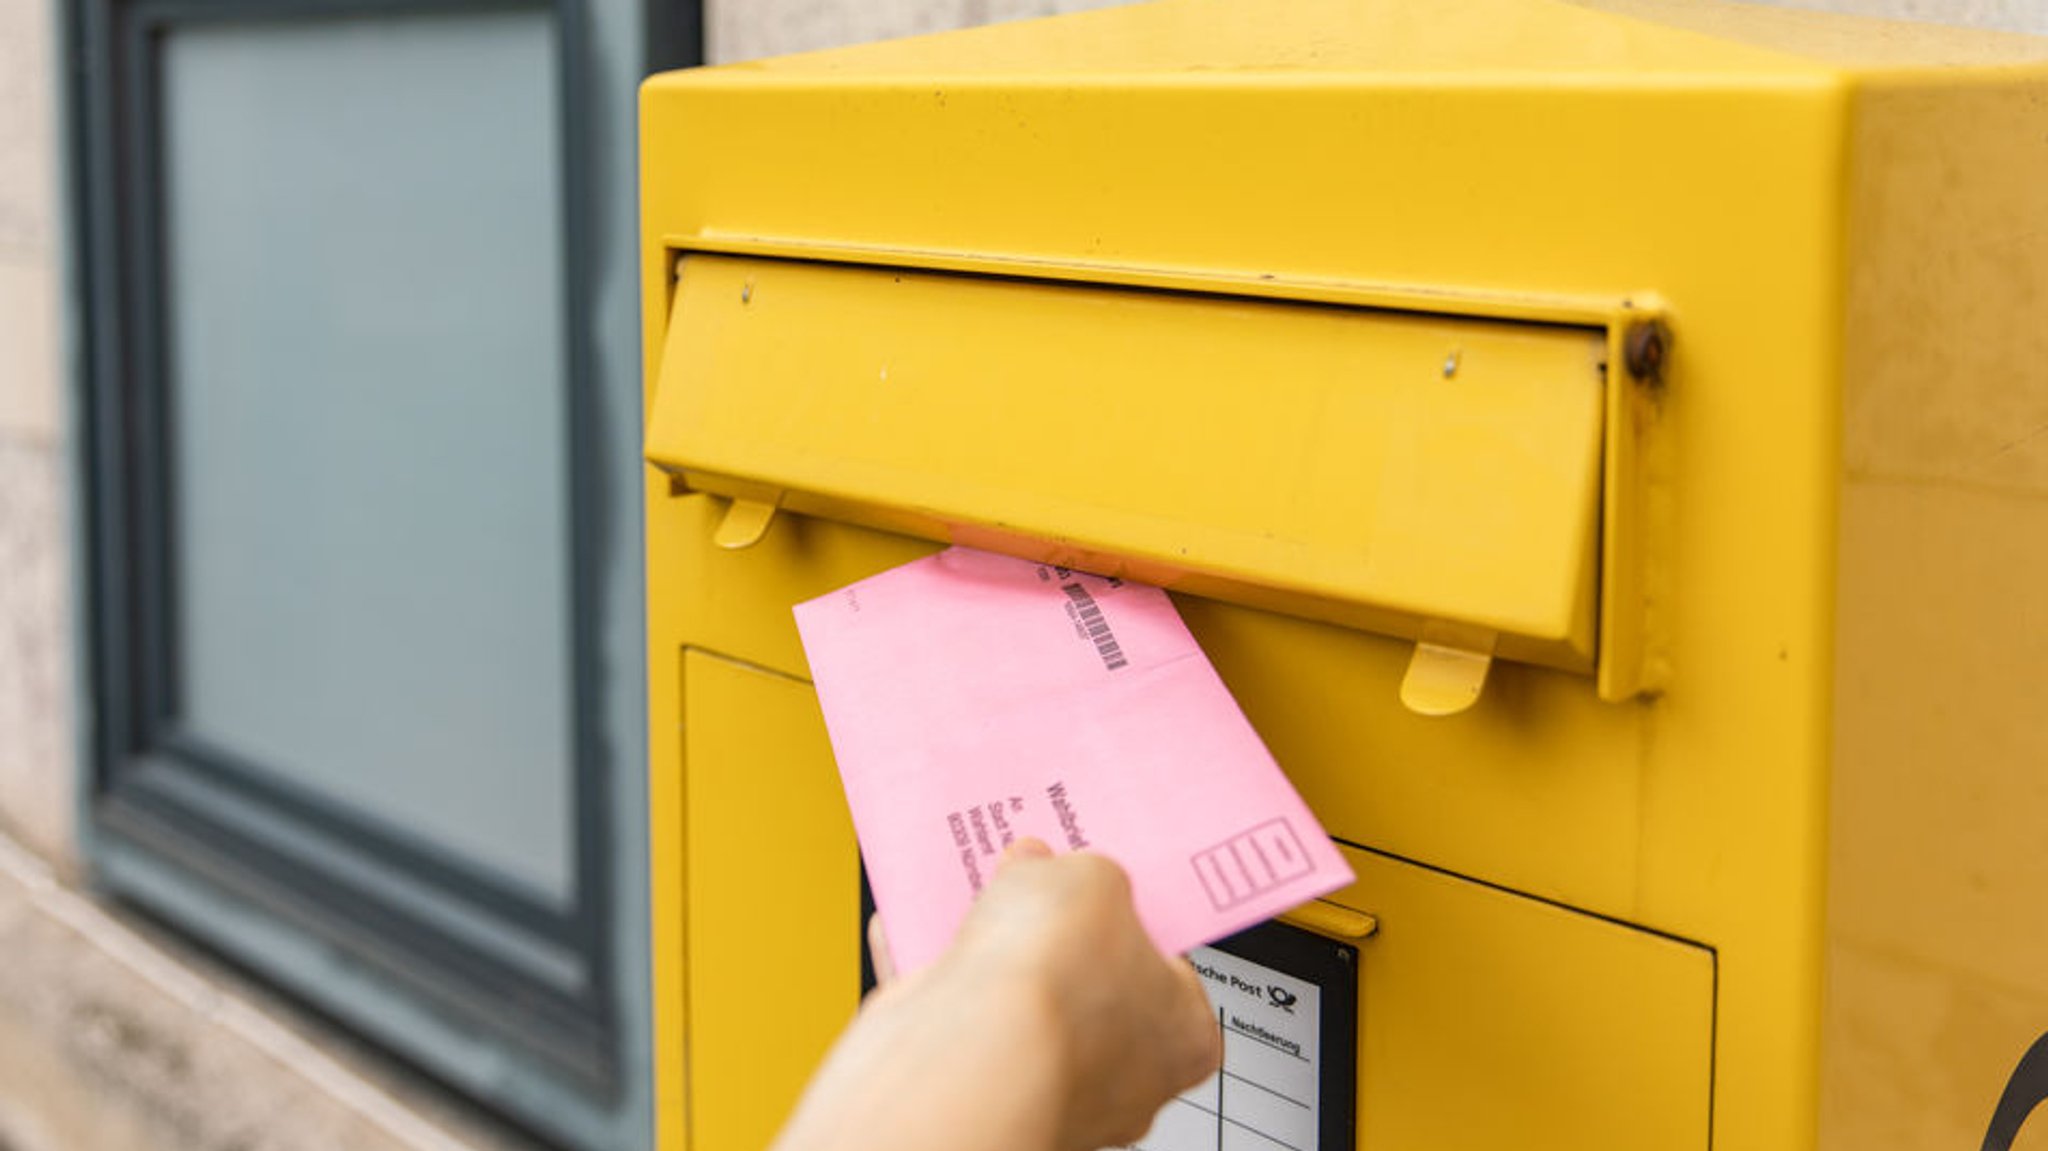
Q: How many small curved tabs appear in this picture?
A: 2